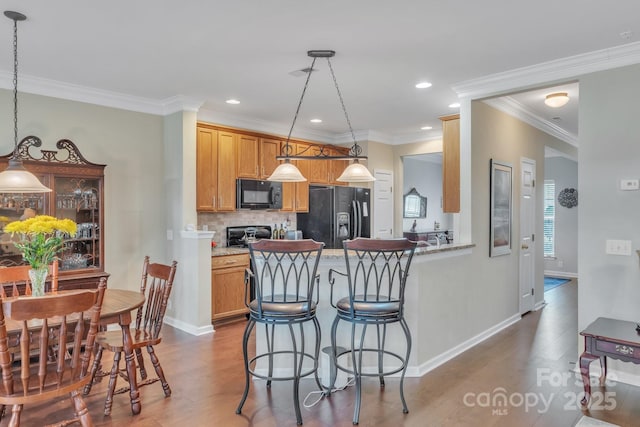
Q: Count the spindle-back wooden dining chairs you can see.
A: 3